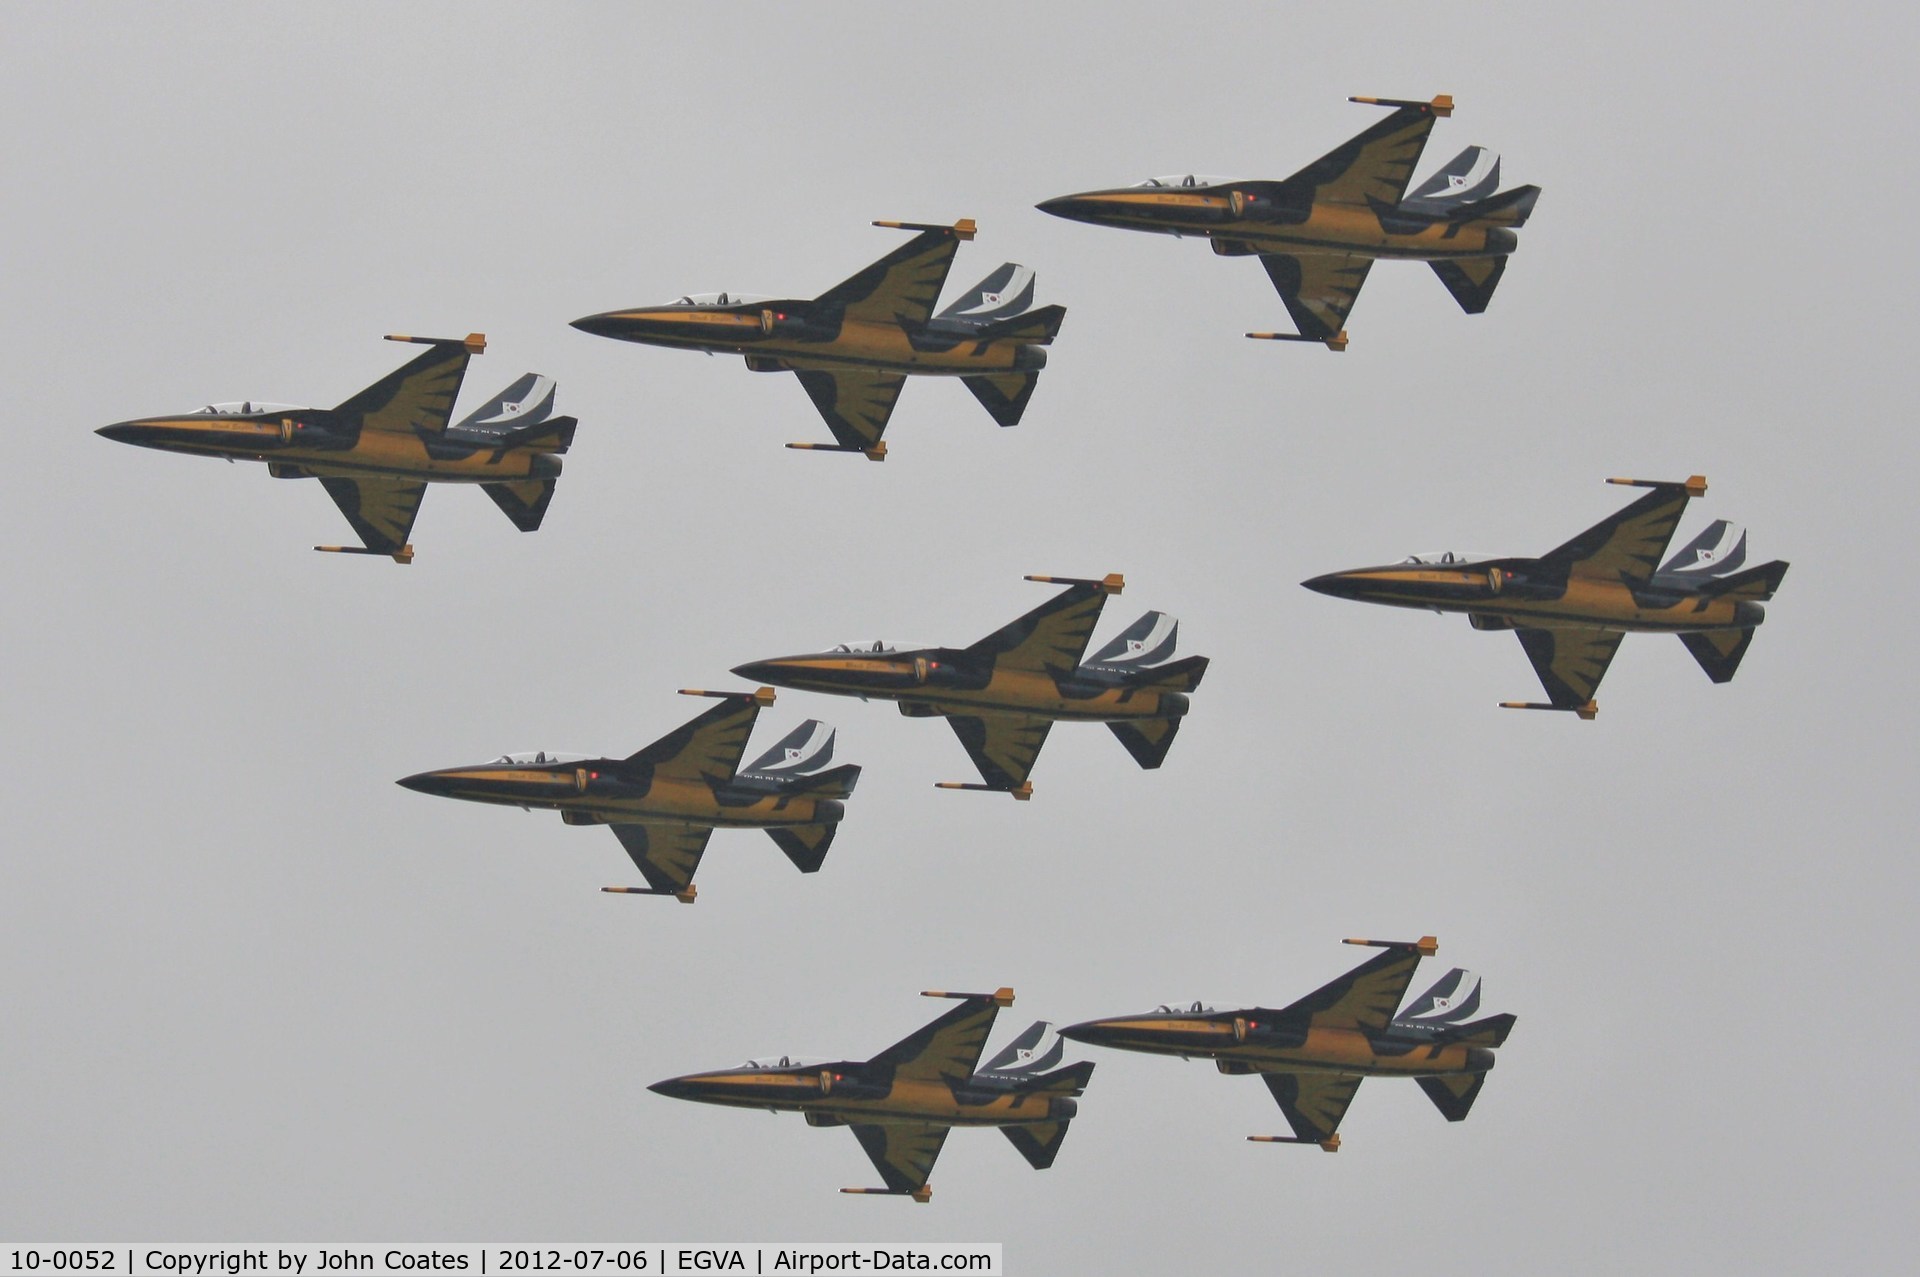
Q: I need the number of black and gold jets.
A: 8